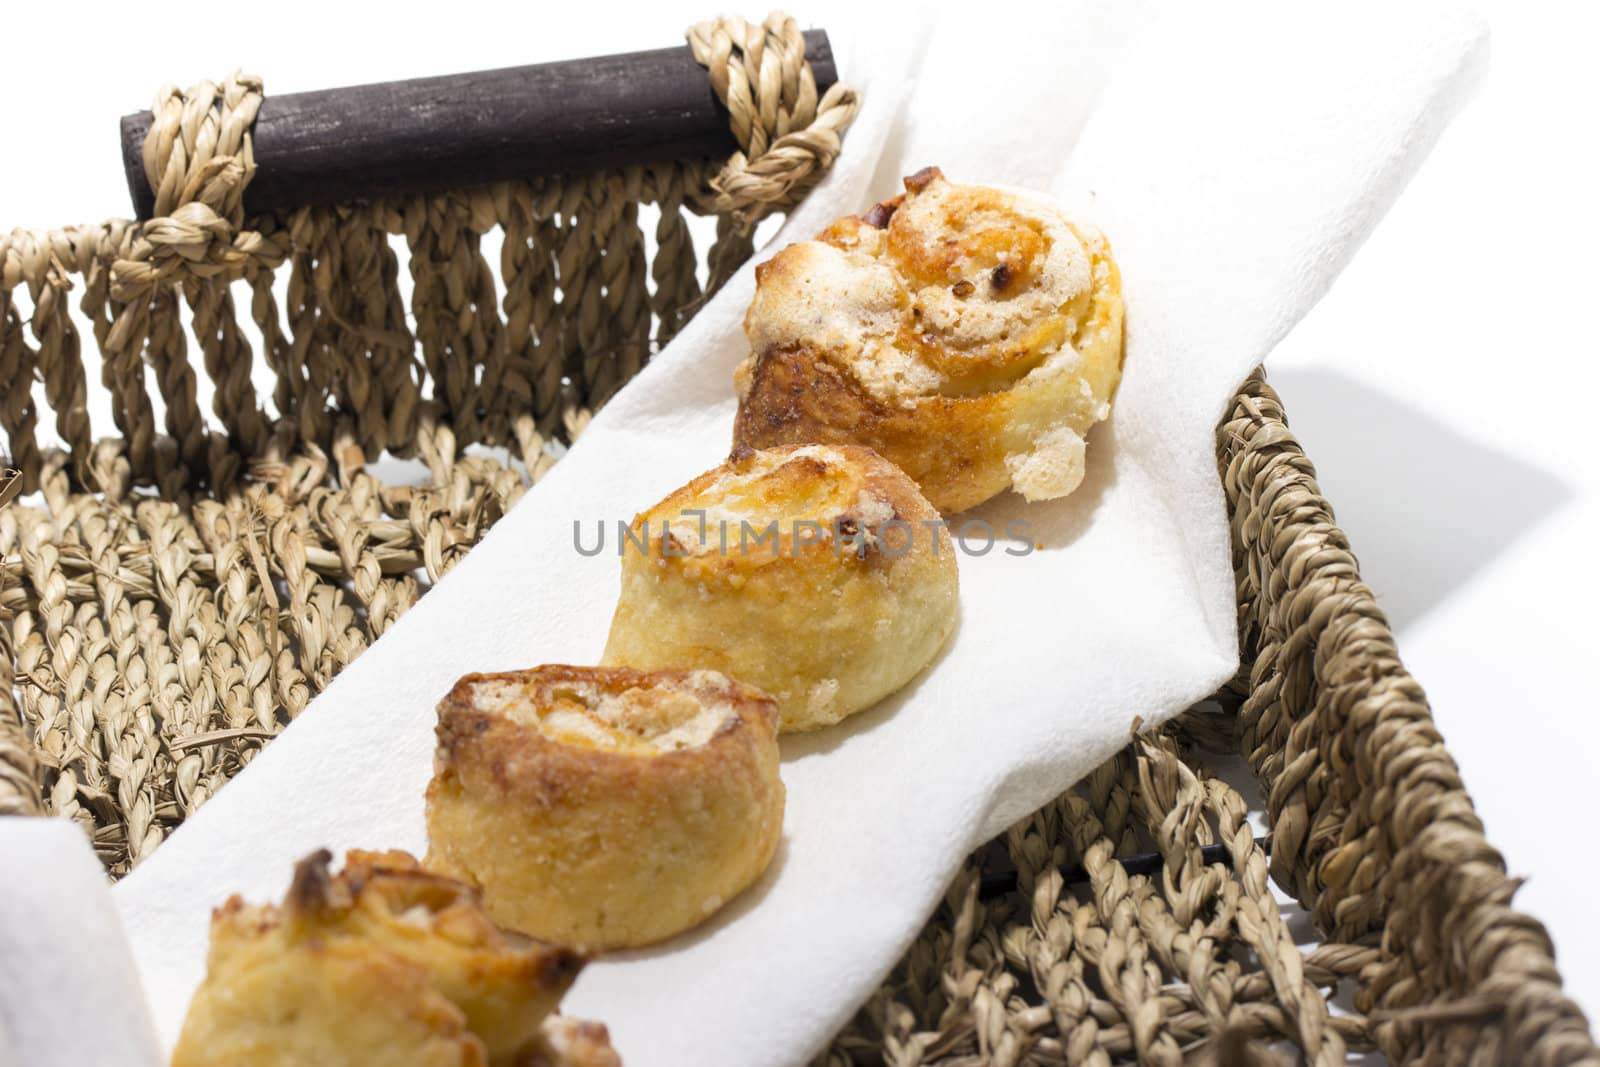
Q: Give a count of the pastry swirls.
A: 4